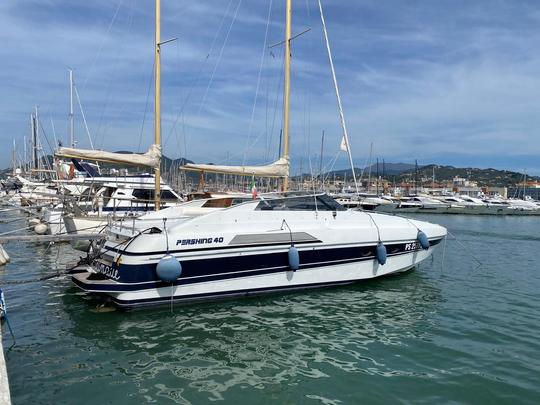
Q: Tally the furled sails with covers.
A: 2